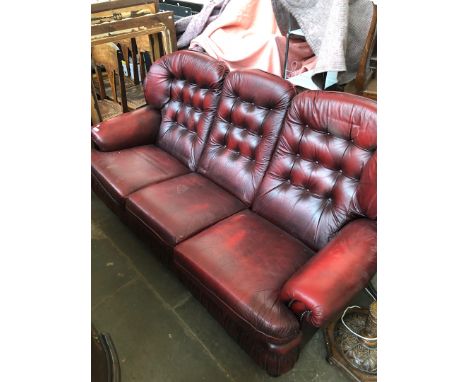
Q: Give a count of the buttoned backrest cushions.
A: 3